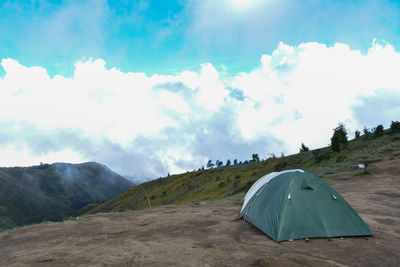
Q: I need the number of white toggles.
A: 2